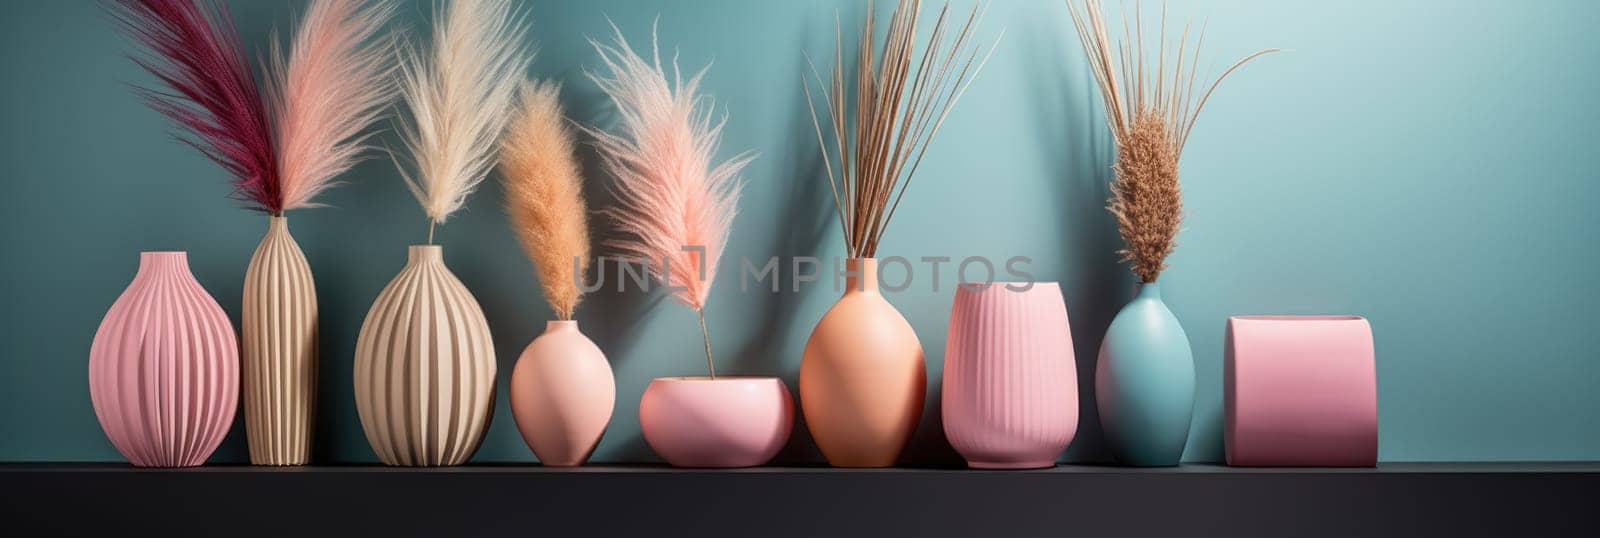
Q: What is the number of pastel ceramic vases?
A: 9